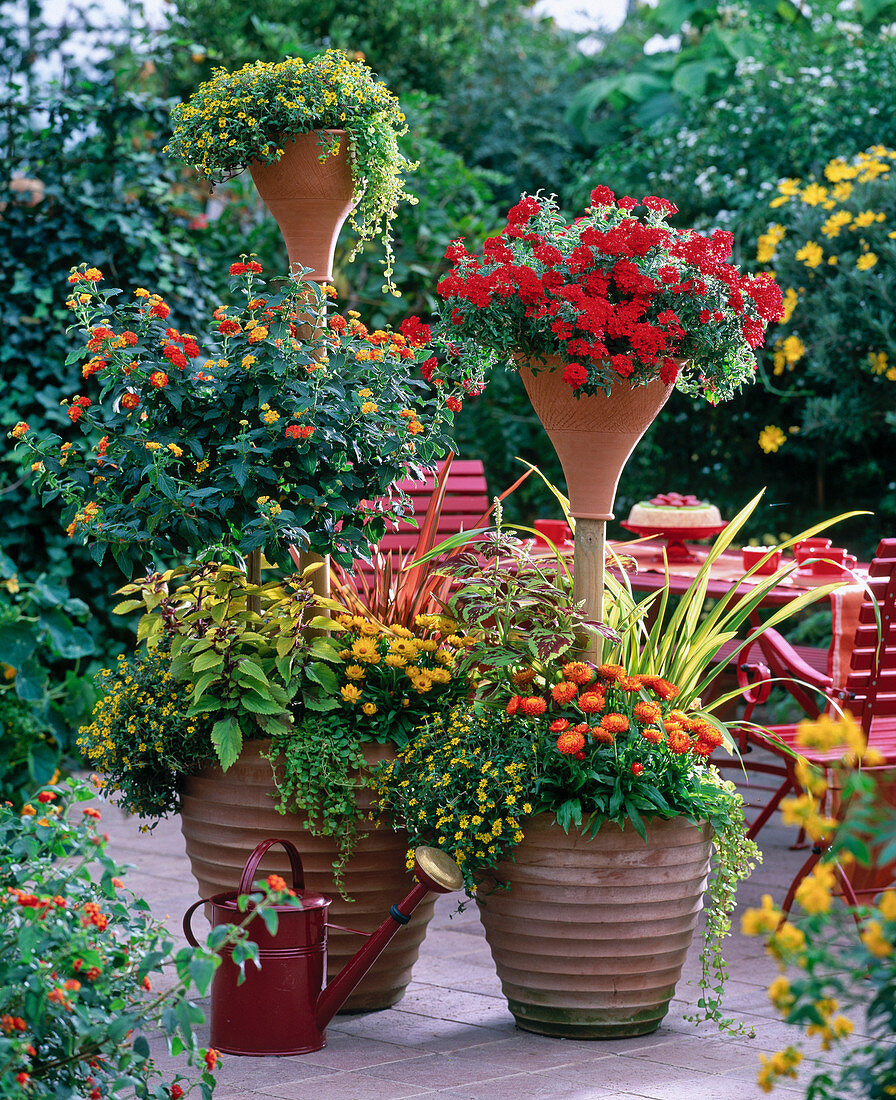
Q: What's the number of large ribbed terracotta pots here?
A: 2